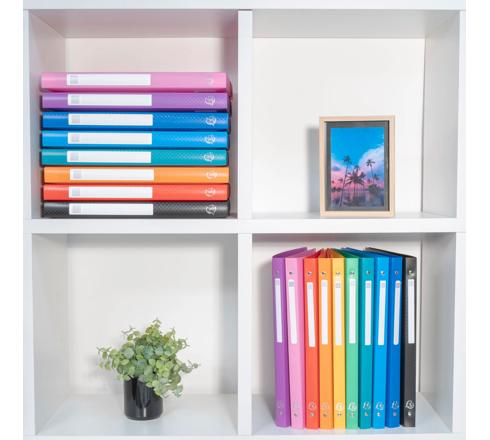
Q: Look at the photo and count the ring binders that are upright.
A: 10